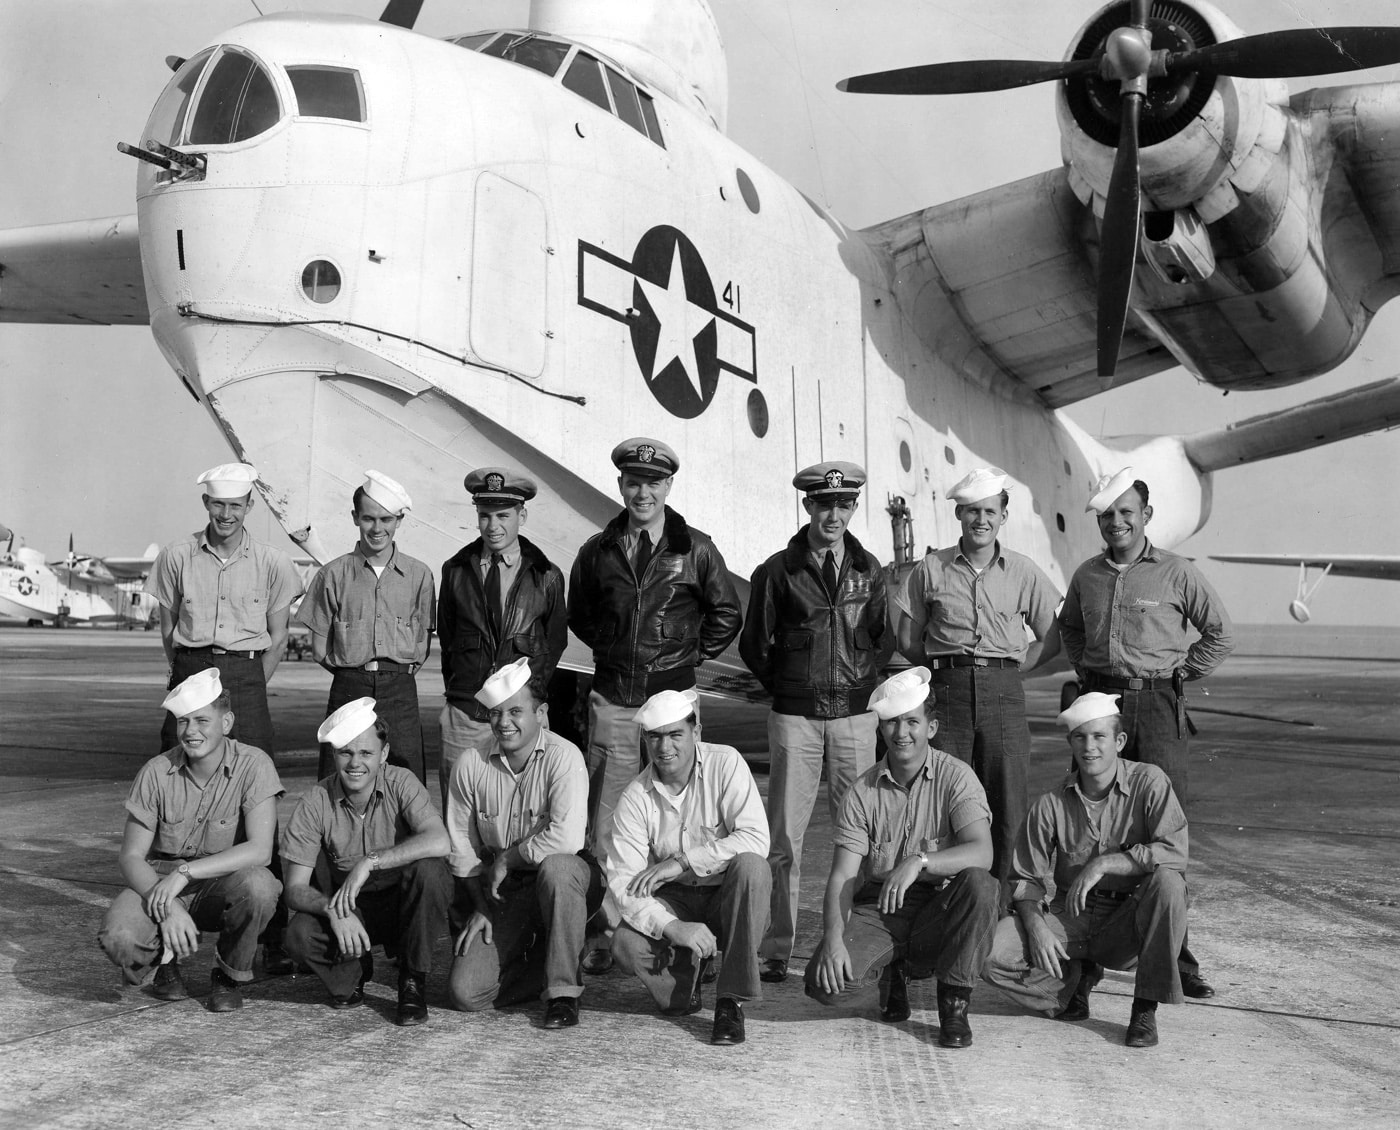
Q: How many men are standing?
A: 7